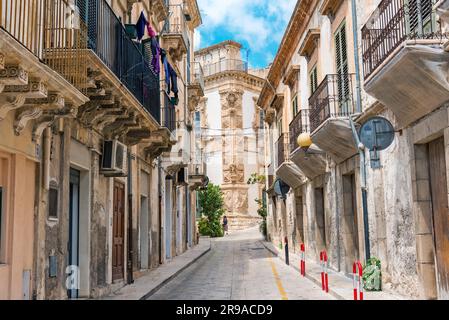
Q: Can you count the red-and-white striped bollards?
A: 3